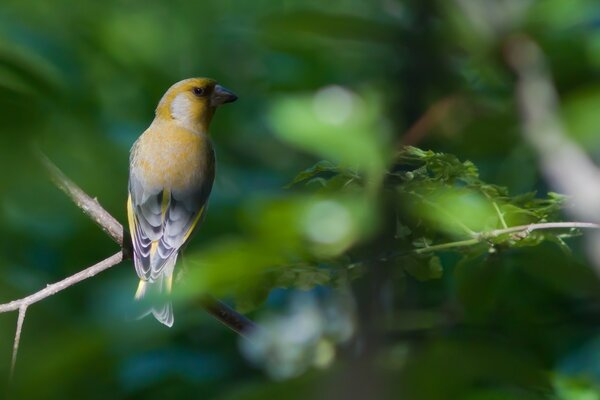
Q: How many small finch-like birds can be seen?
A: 1